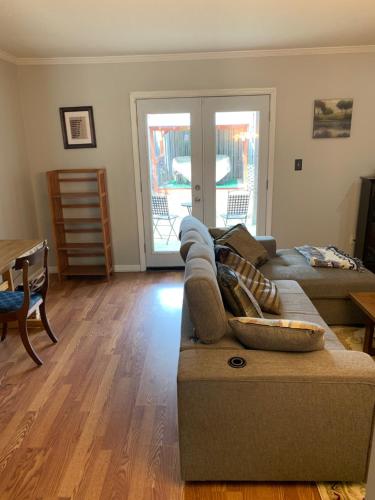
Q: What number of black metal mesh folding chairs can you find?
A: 2